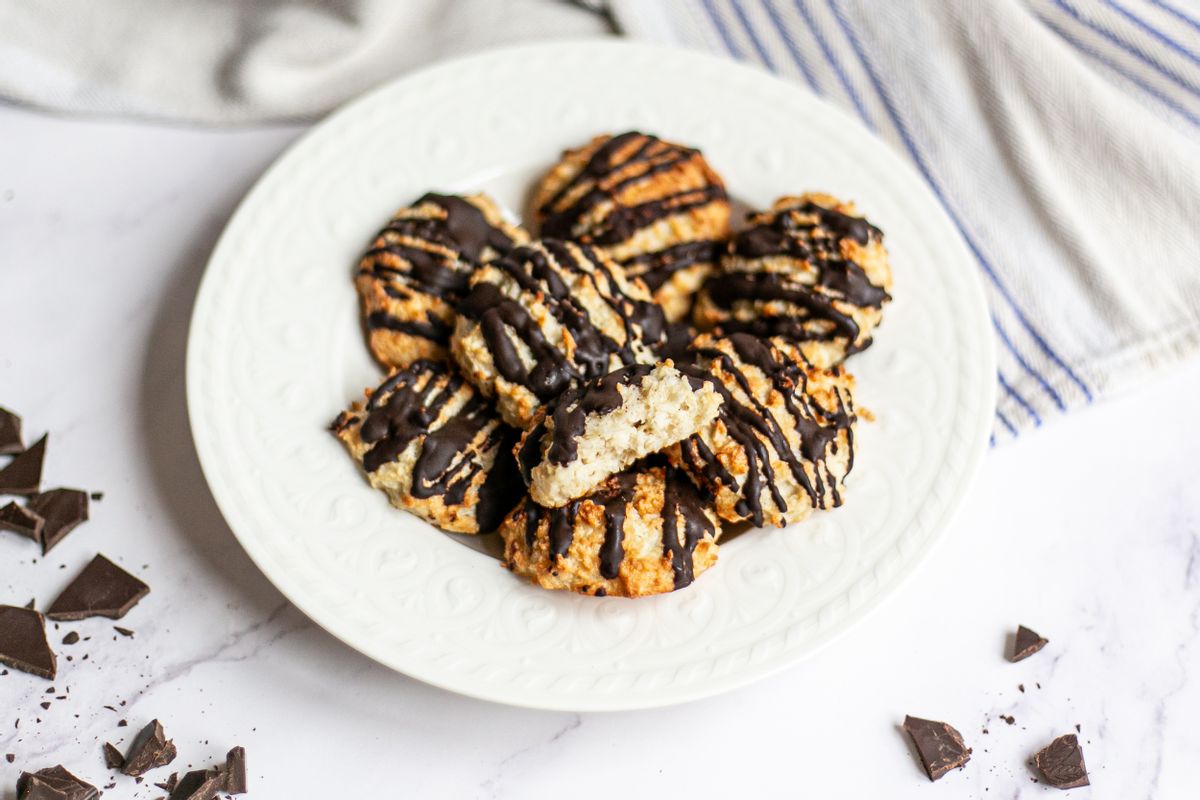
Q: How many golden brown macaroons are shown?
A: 8